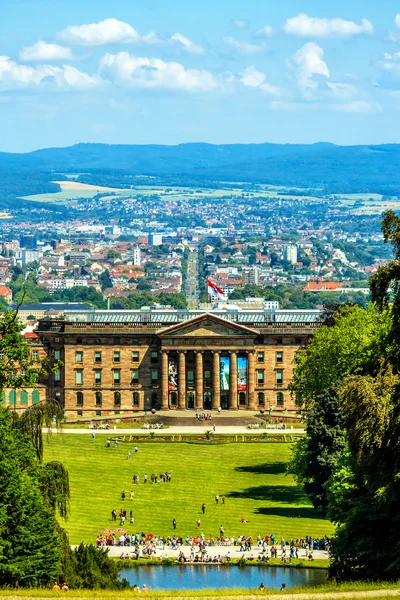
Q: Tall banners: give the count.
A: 3